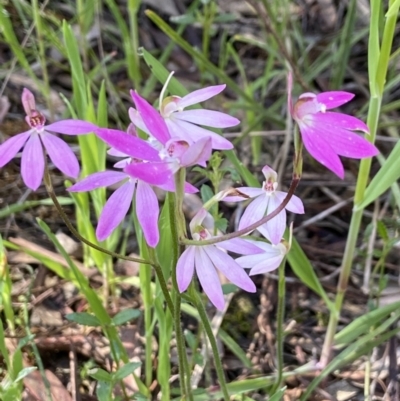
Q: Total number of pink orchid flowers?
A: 8